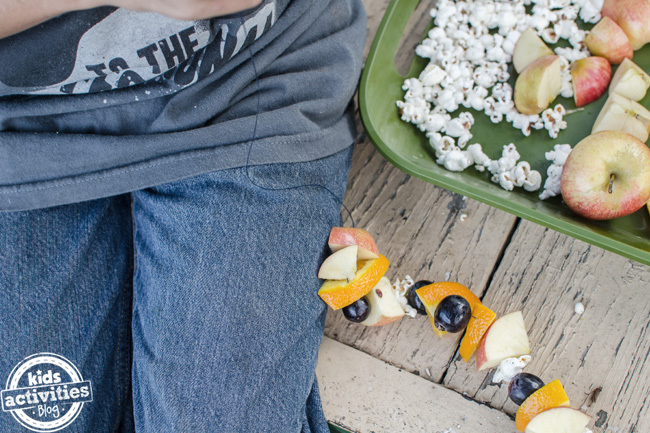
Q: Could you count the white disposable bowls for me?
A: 0